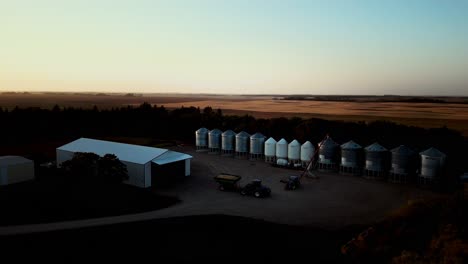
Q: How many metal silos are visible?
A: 14